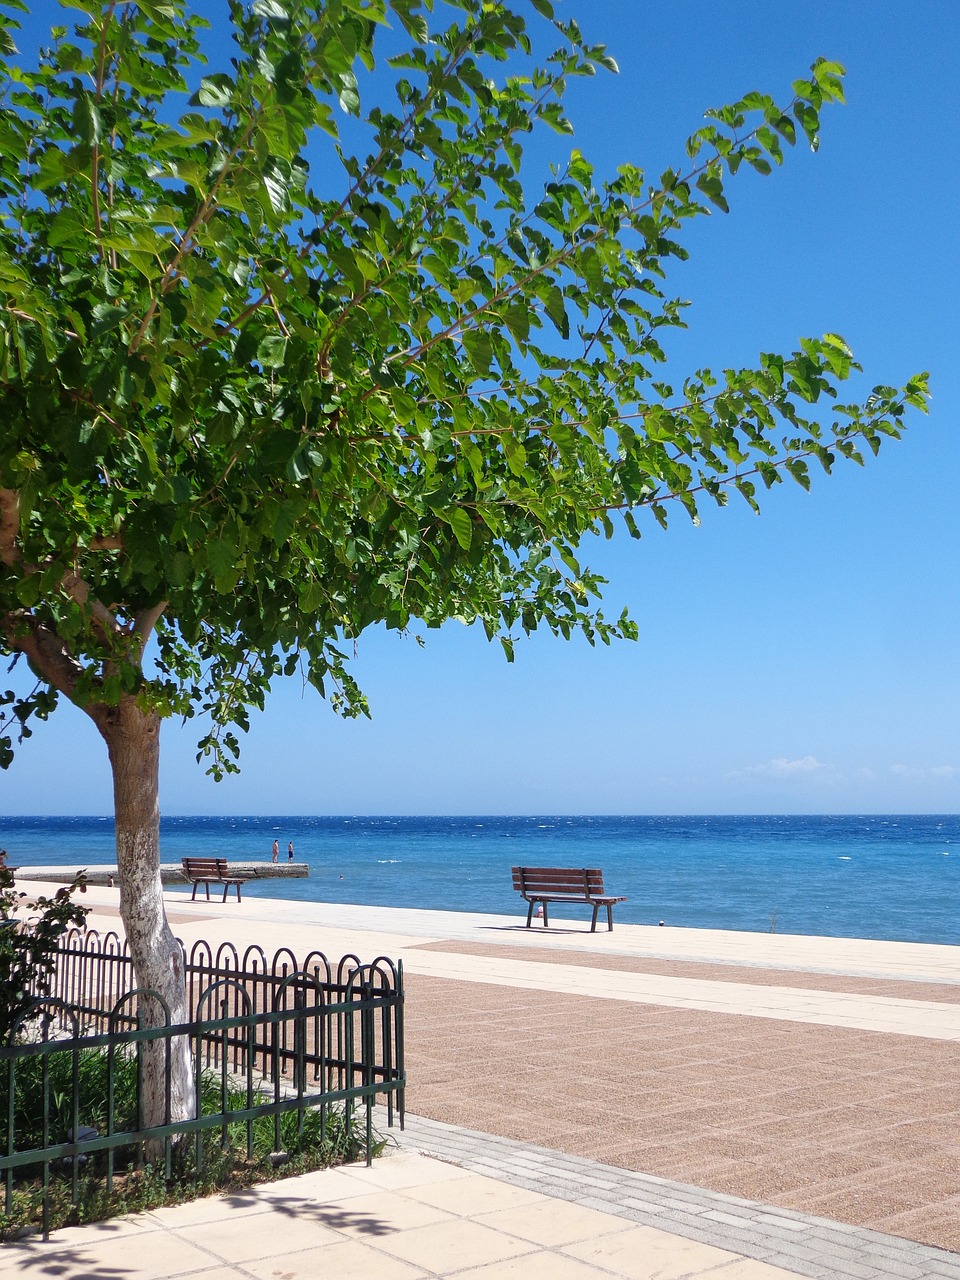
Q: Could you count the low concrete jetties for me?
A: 1